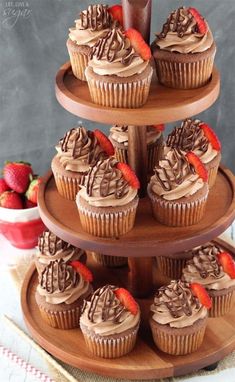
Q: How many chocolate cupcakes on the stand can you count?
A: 15